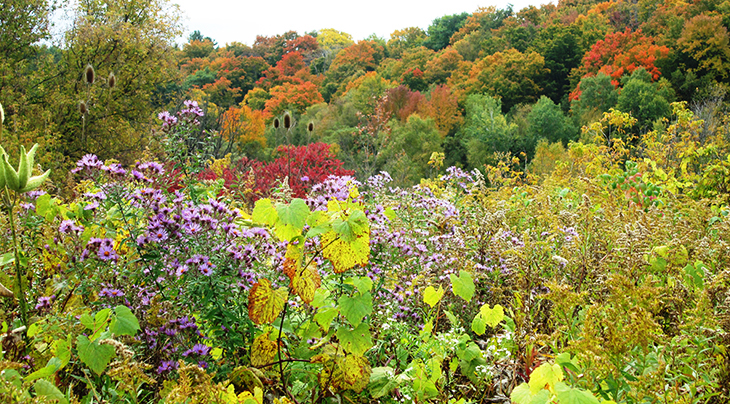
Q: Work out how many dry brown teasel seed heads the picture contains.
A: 6